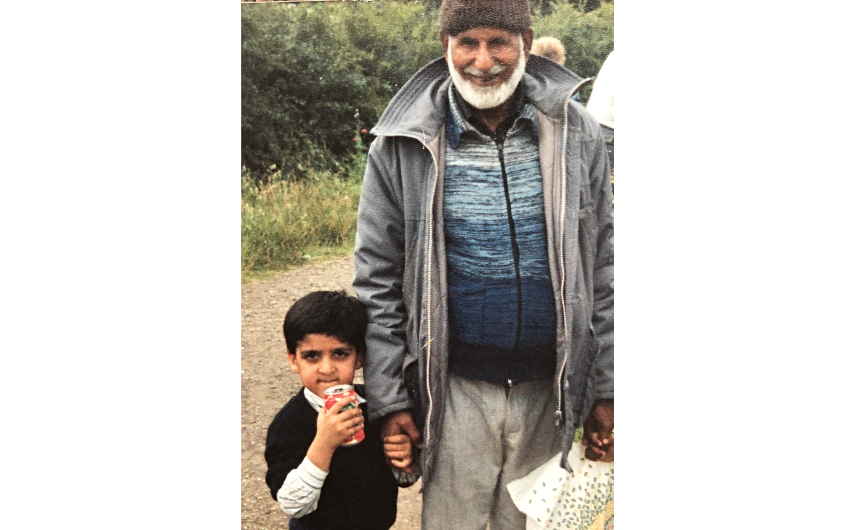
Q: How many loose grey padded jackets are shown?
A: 1